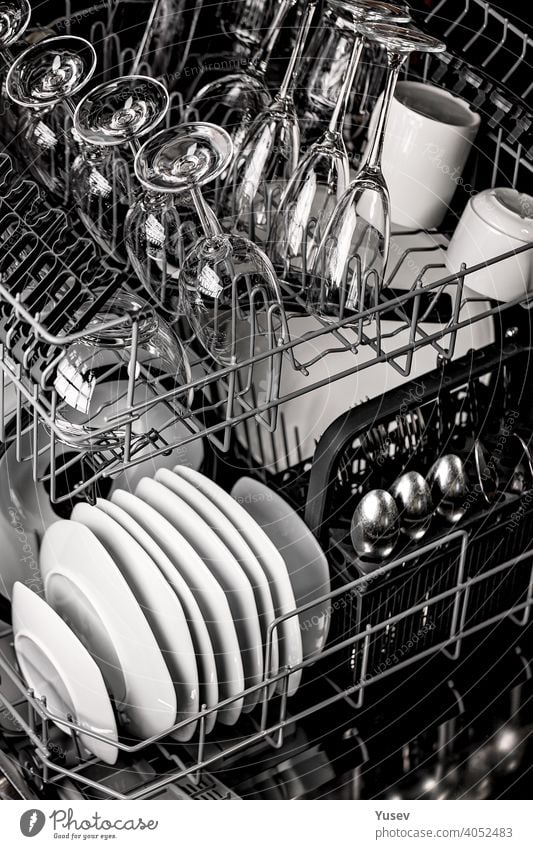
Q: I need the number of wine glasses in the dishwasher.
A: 8